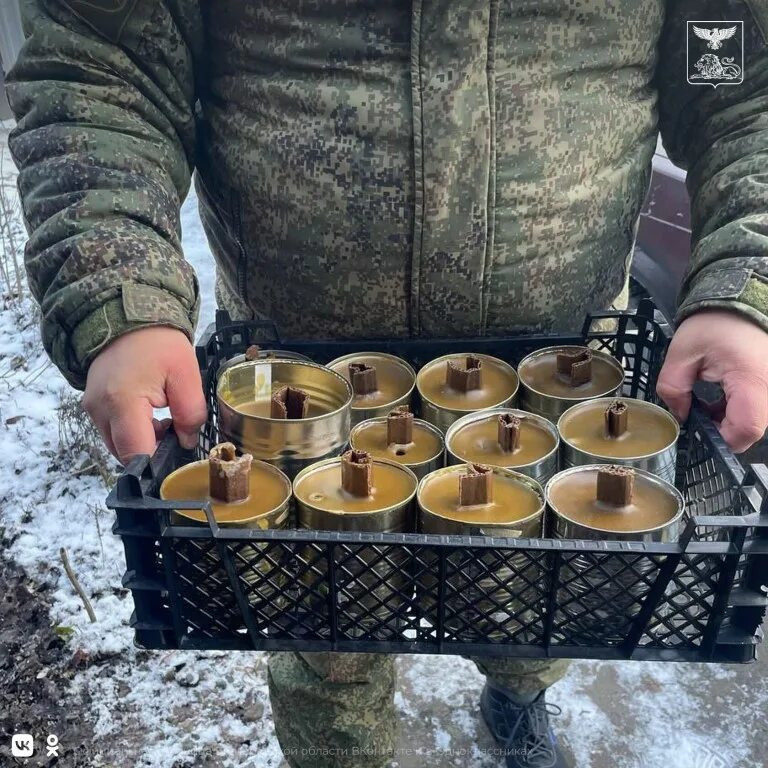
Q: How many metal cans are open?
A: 12